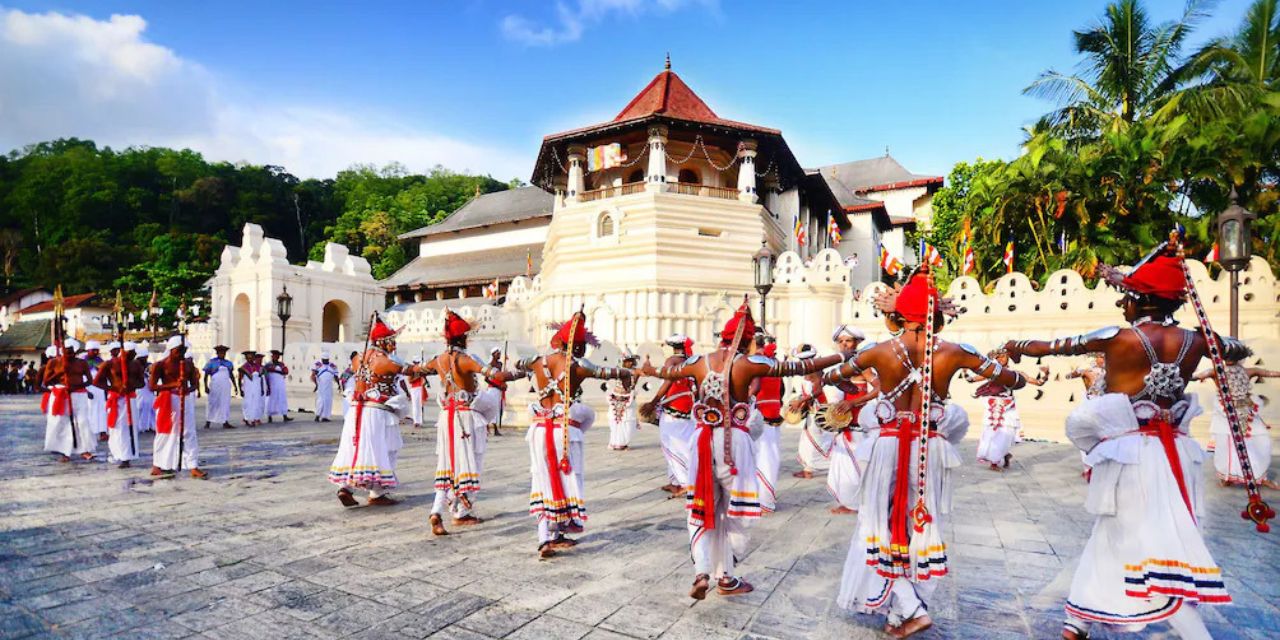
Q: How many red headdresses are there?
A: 6